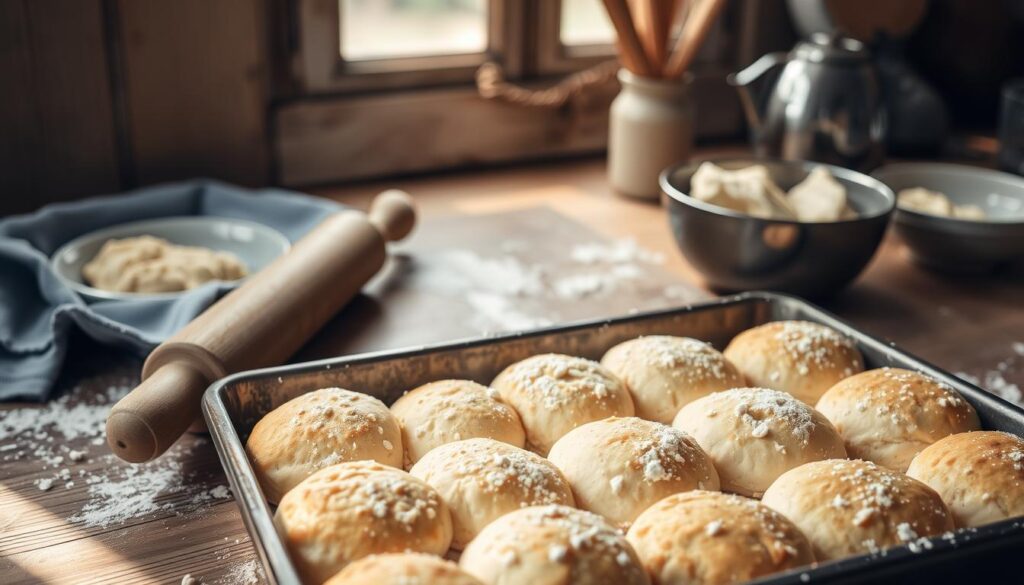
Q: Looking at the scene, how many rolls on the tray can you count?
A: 15